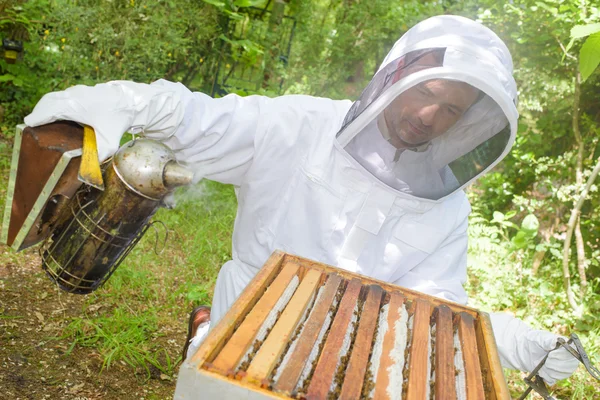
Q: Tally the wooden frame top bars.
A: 9